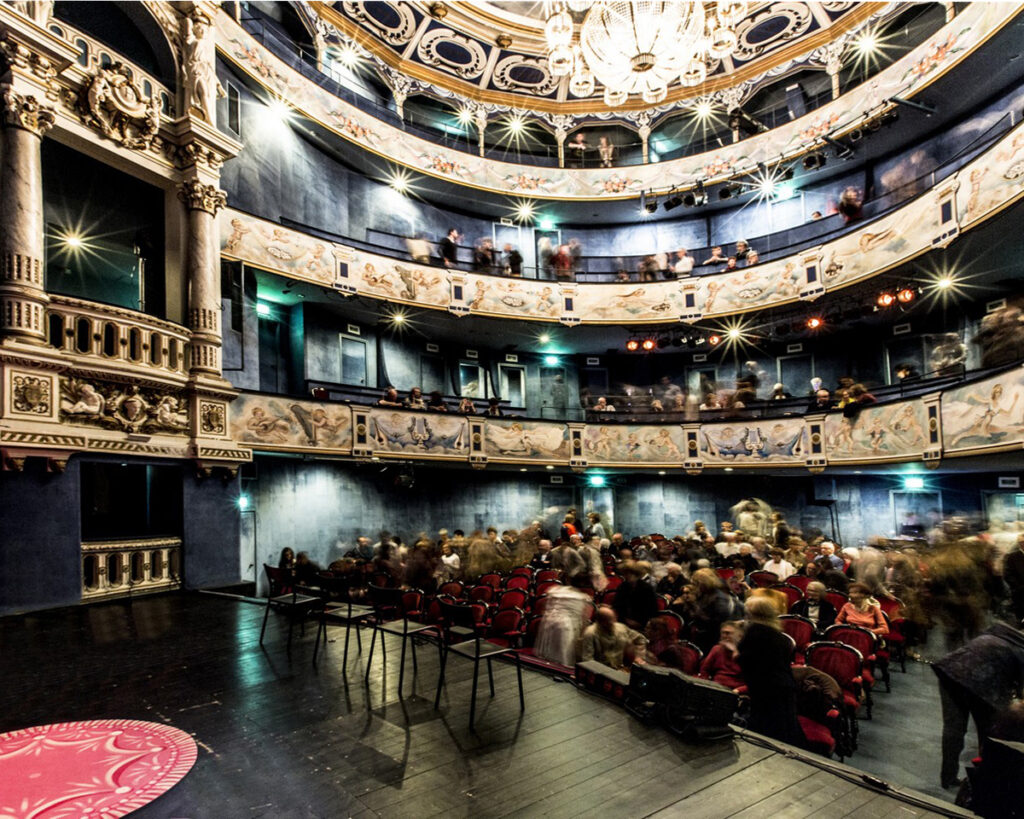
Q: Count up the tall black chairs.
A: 4